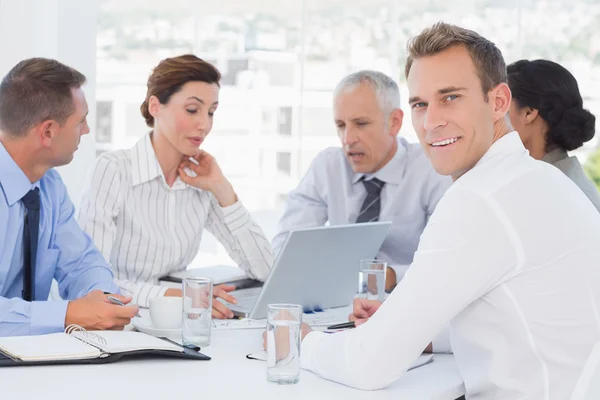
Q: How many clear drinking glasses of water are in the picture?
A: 3